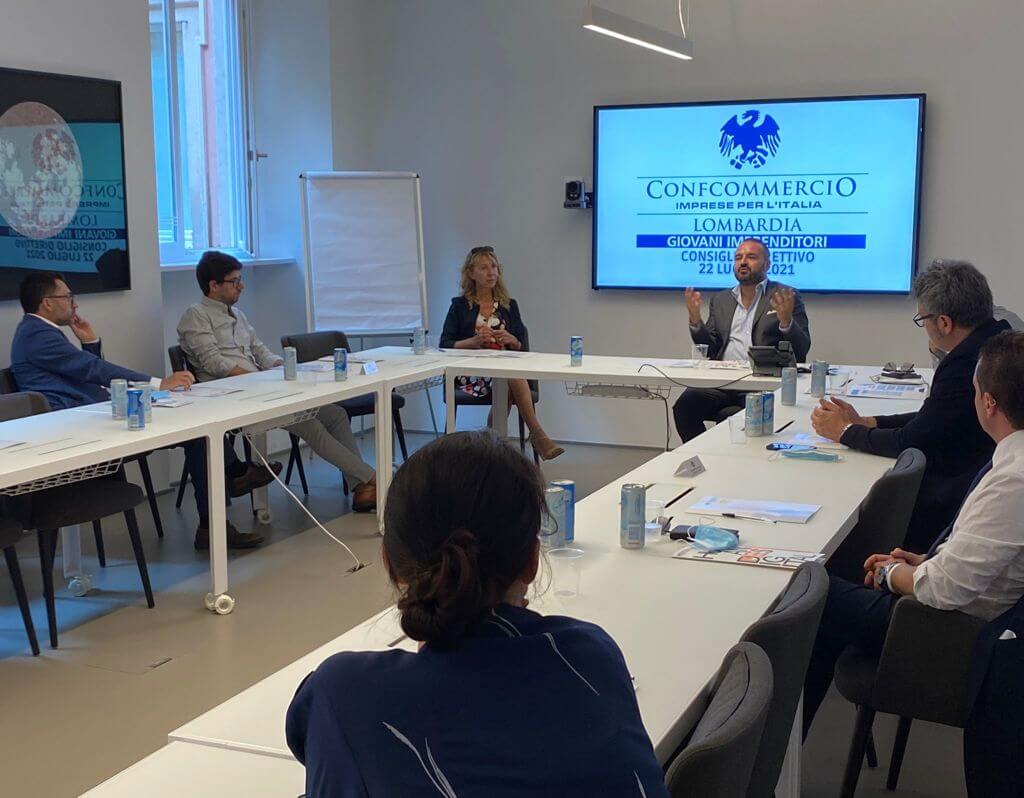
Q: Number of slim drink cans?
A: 14